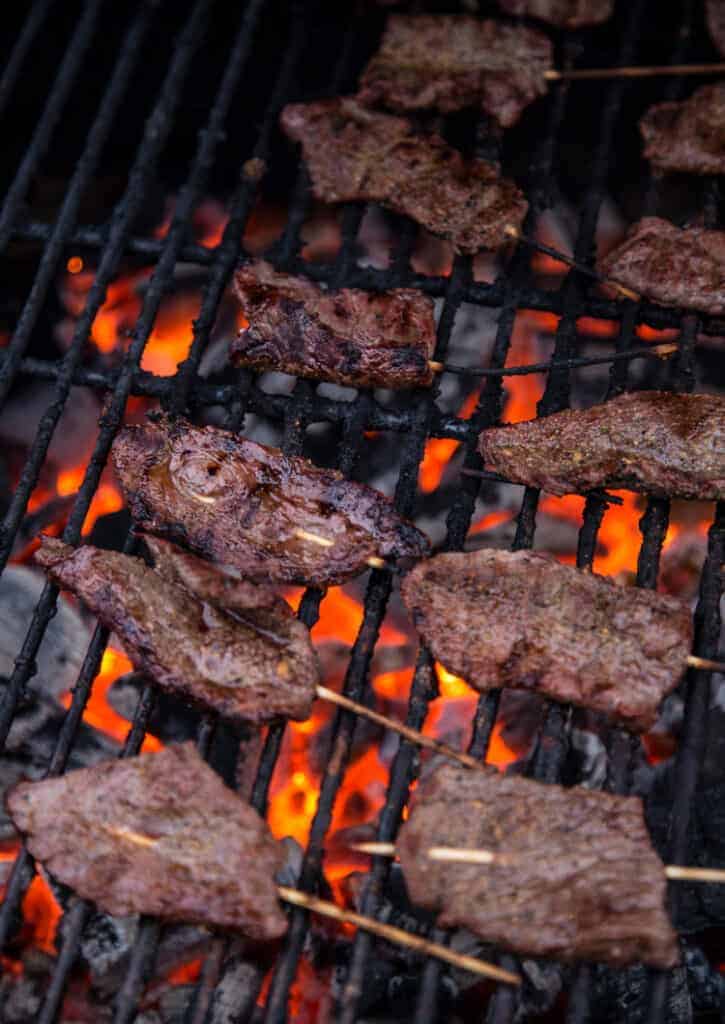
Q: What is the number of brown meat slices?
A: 13